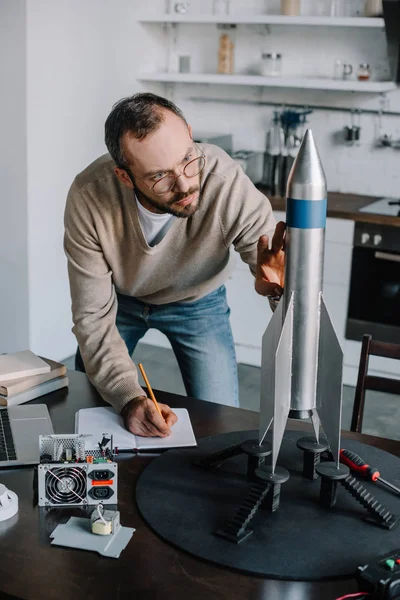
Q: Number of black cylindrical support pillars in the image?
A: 4